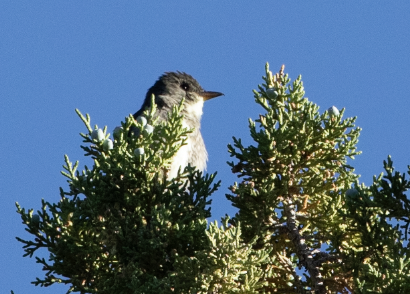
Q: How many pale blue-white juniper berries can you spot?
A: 8